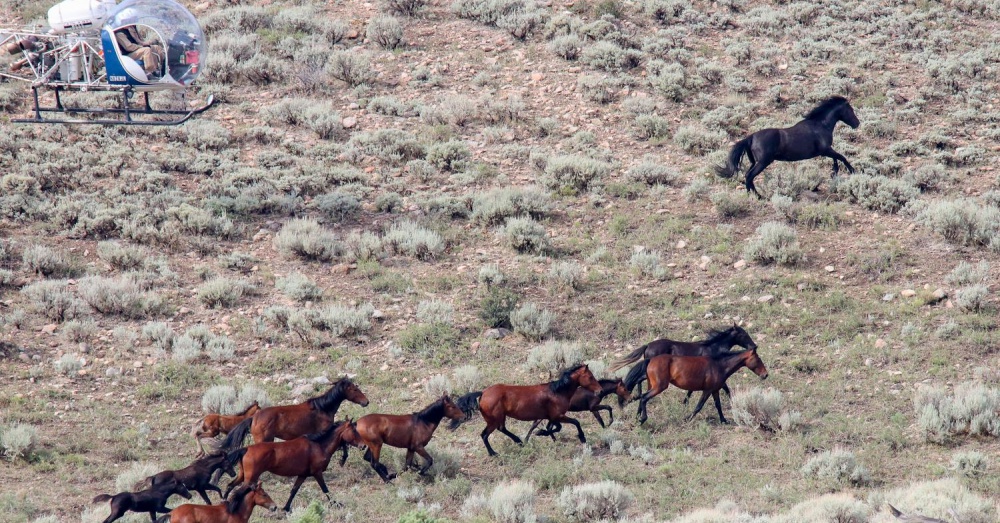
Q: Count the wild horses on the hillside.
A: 12